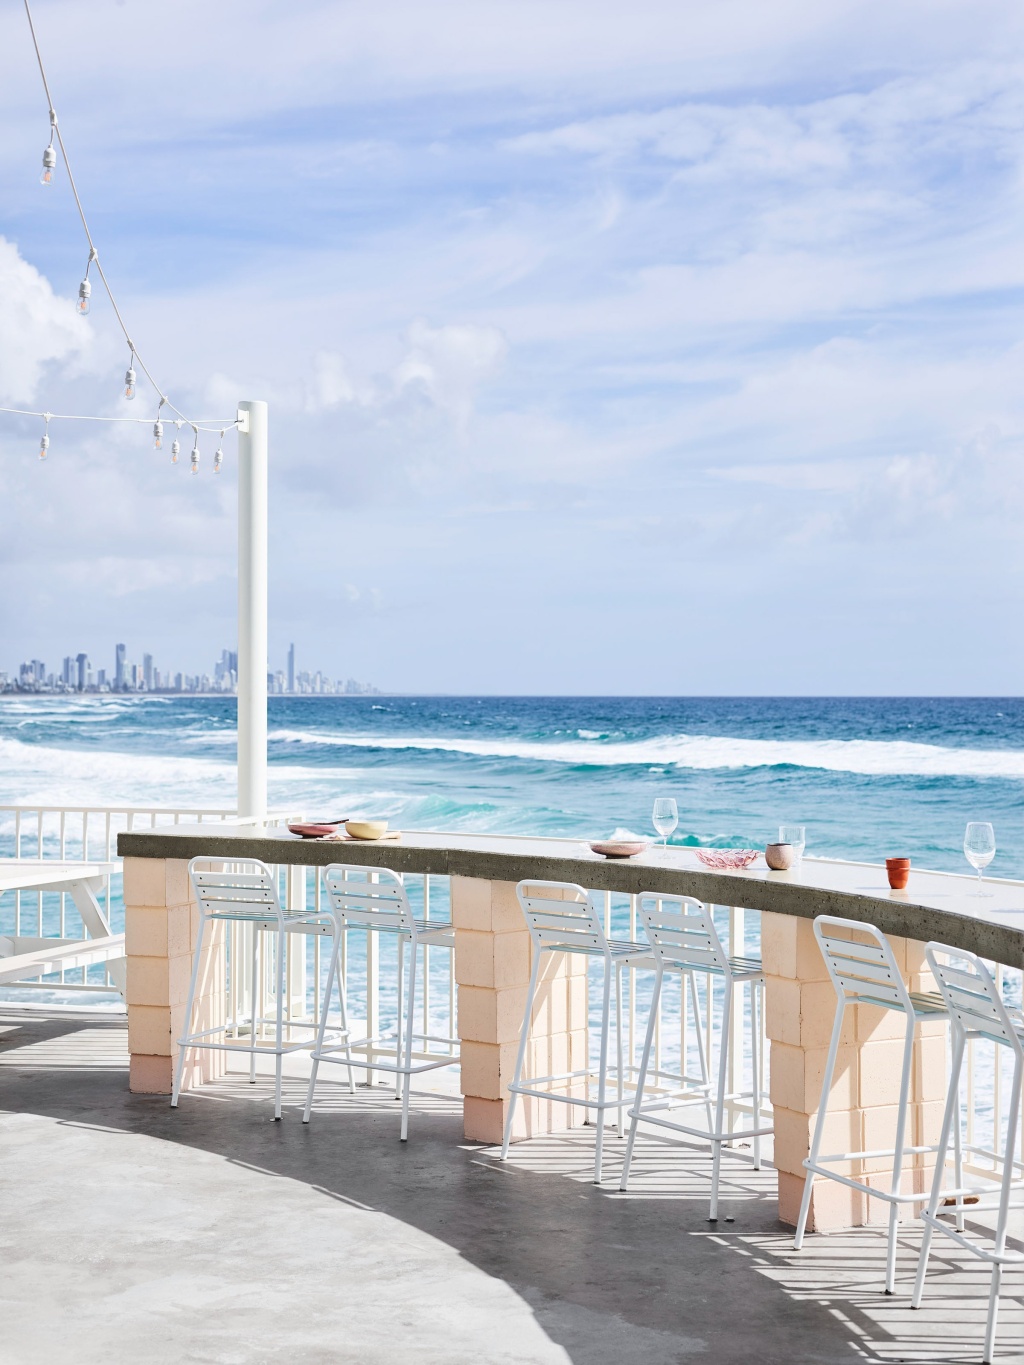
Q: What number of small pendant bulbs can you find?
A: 8